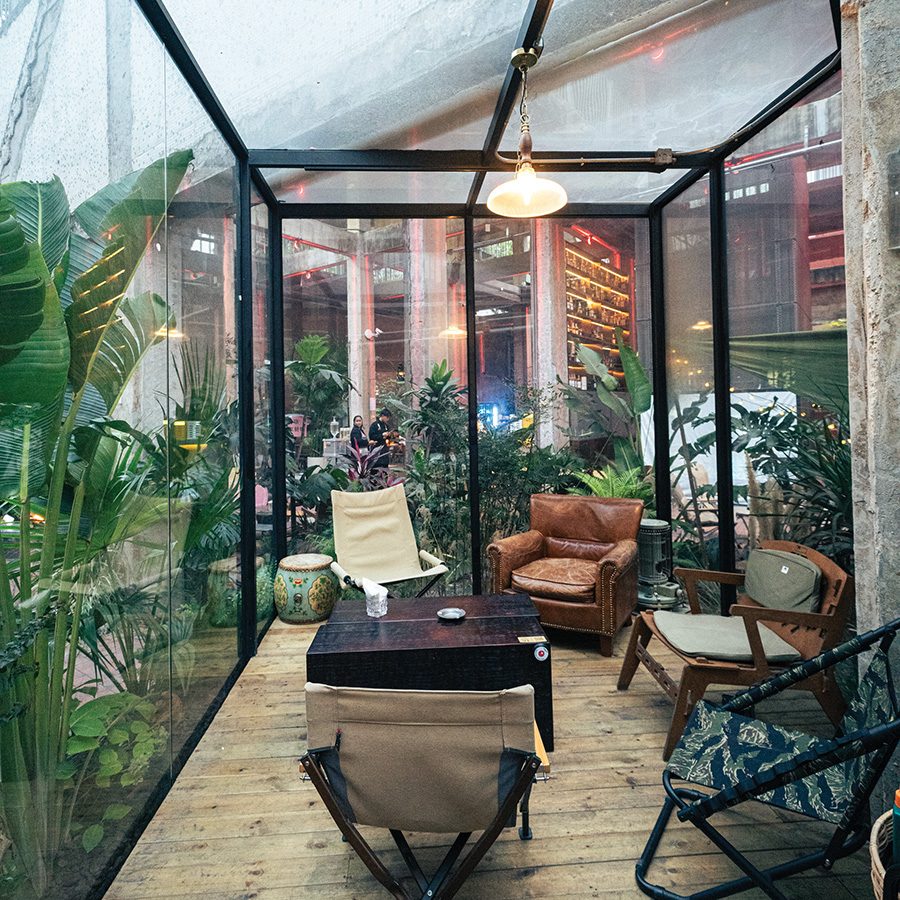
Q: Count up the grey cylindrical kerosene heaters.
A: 1